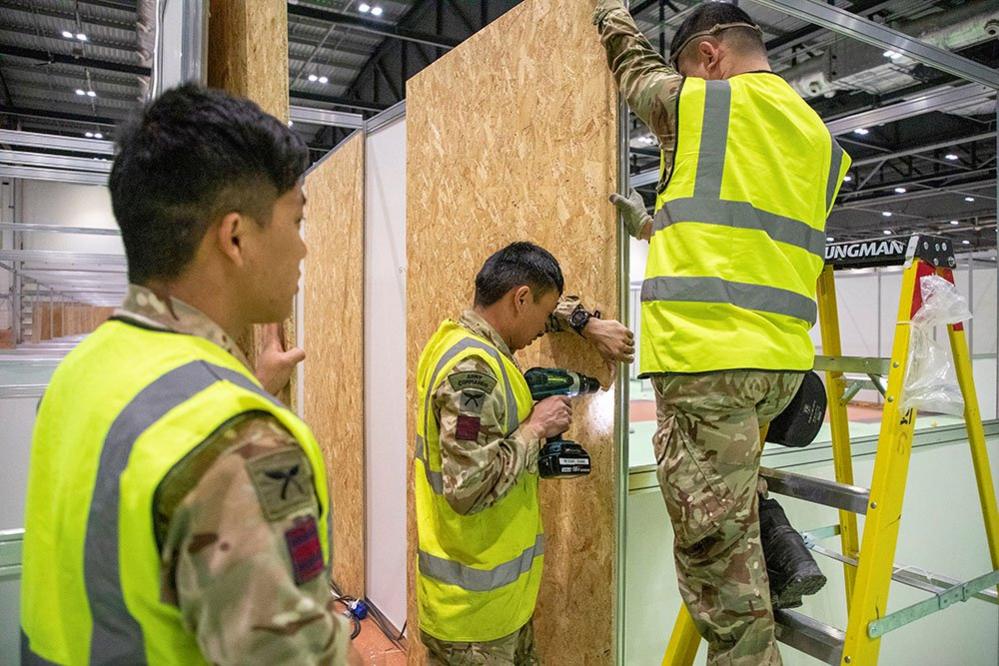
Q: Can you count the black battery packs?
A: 1